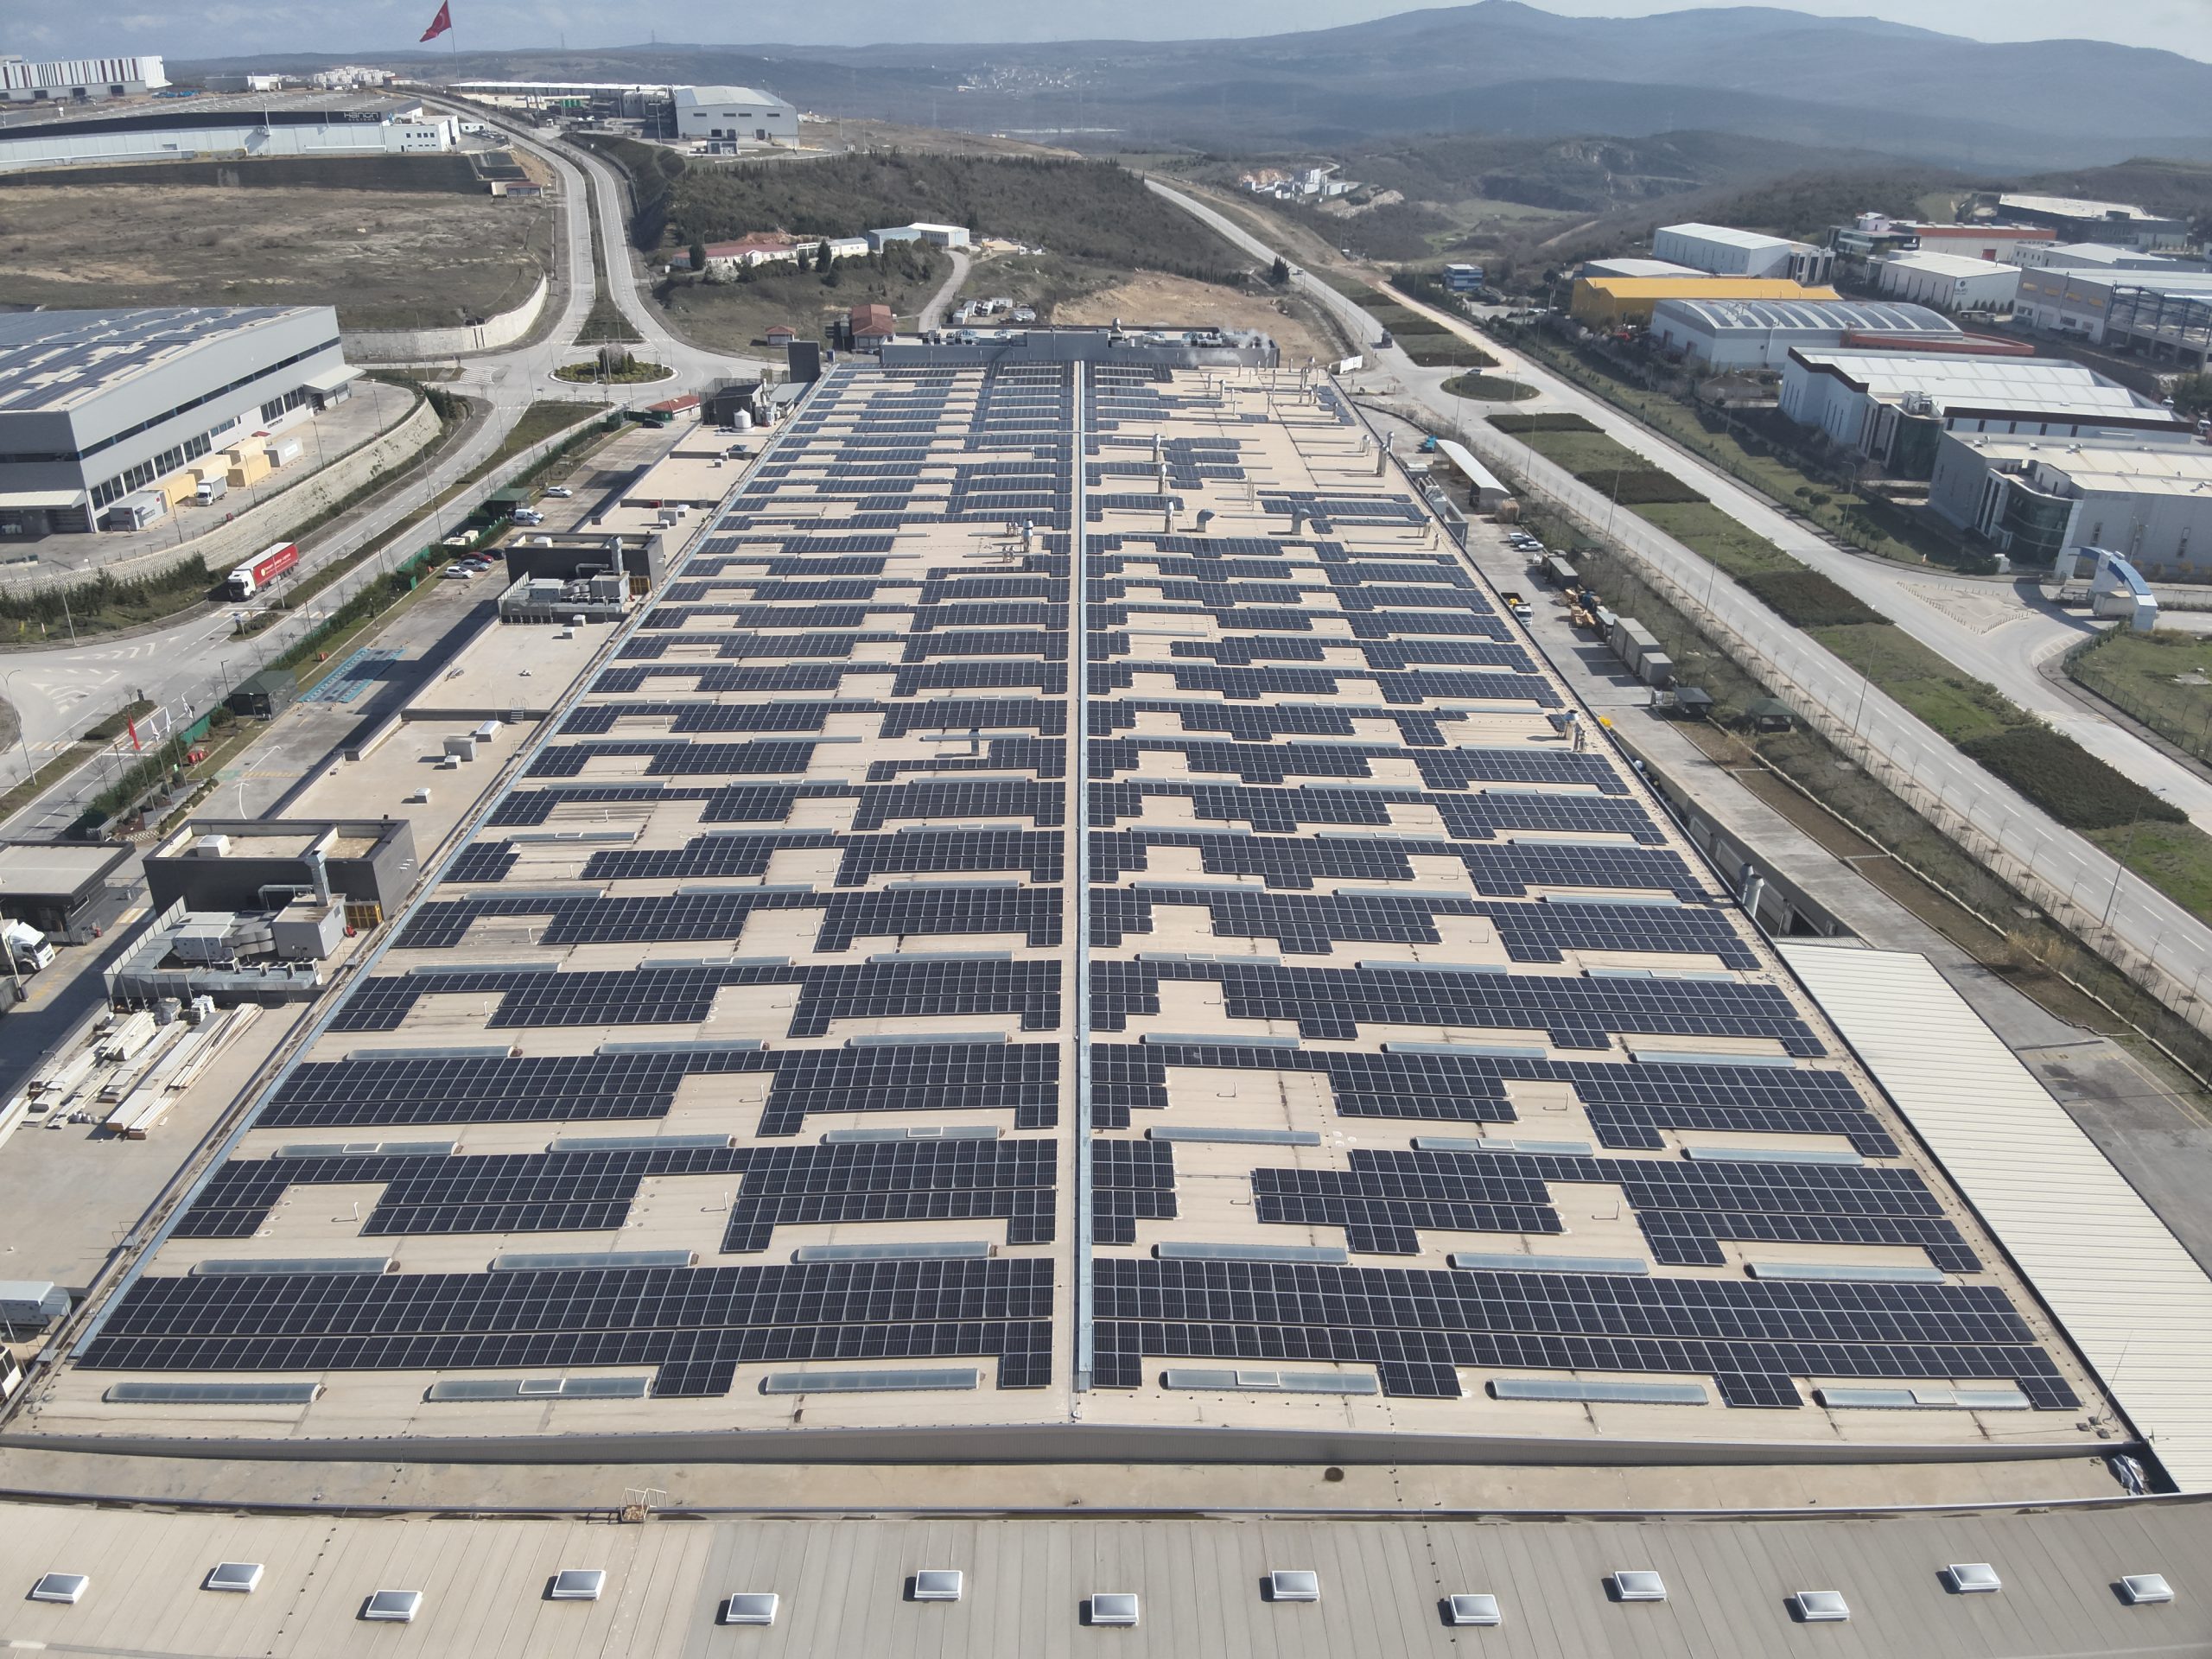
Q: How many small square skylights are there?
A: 13